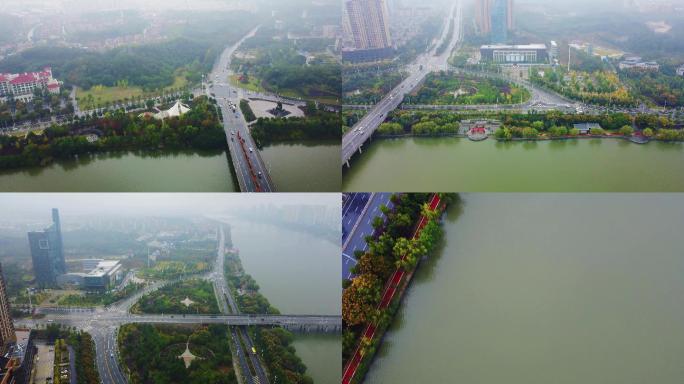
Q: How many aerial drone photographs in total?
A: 4